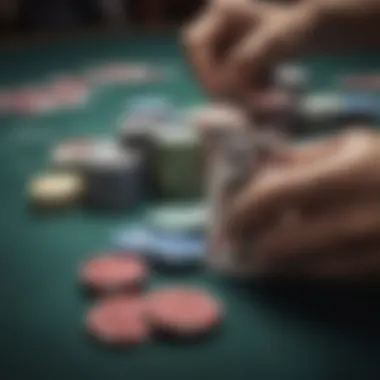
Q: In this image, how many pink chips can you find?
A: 3